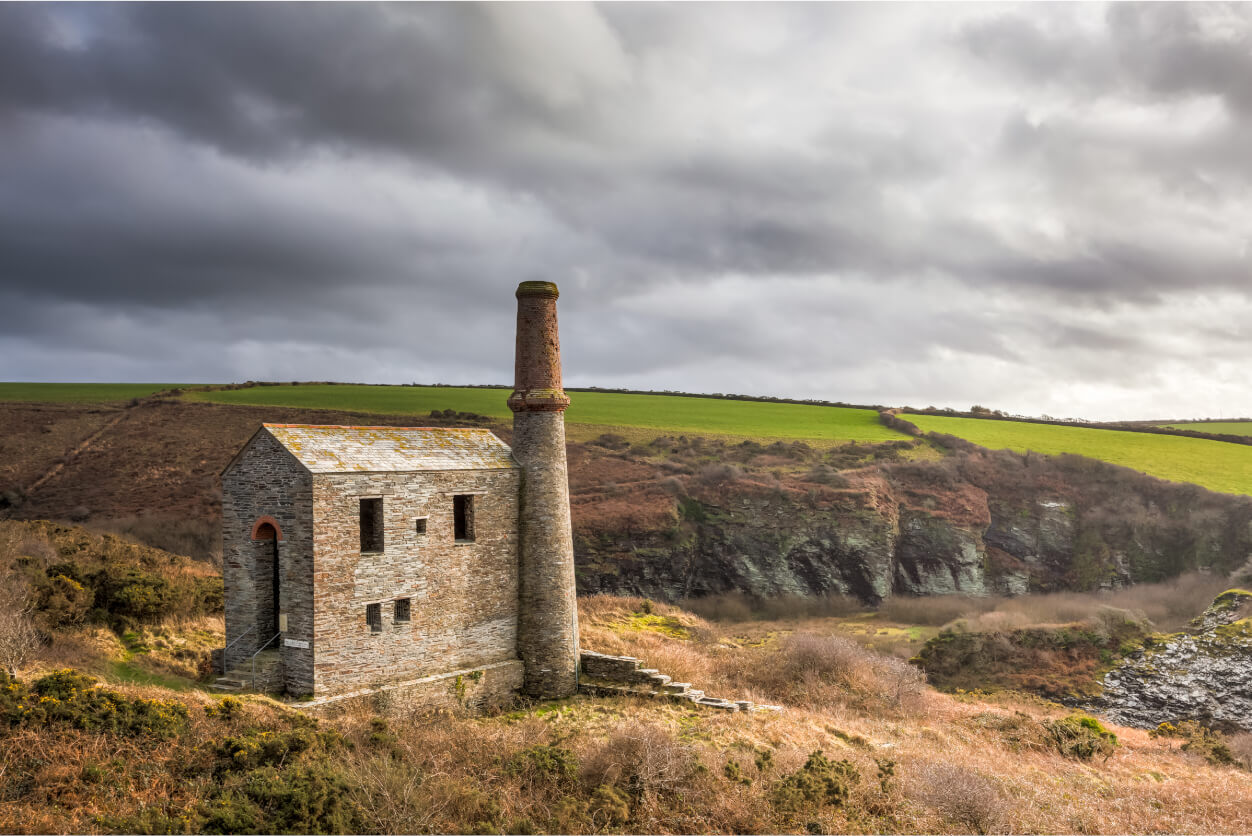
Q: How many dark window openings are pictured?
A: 5